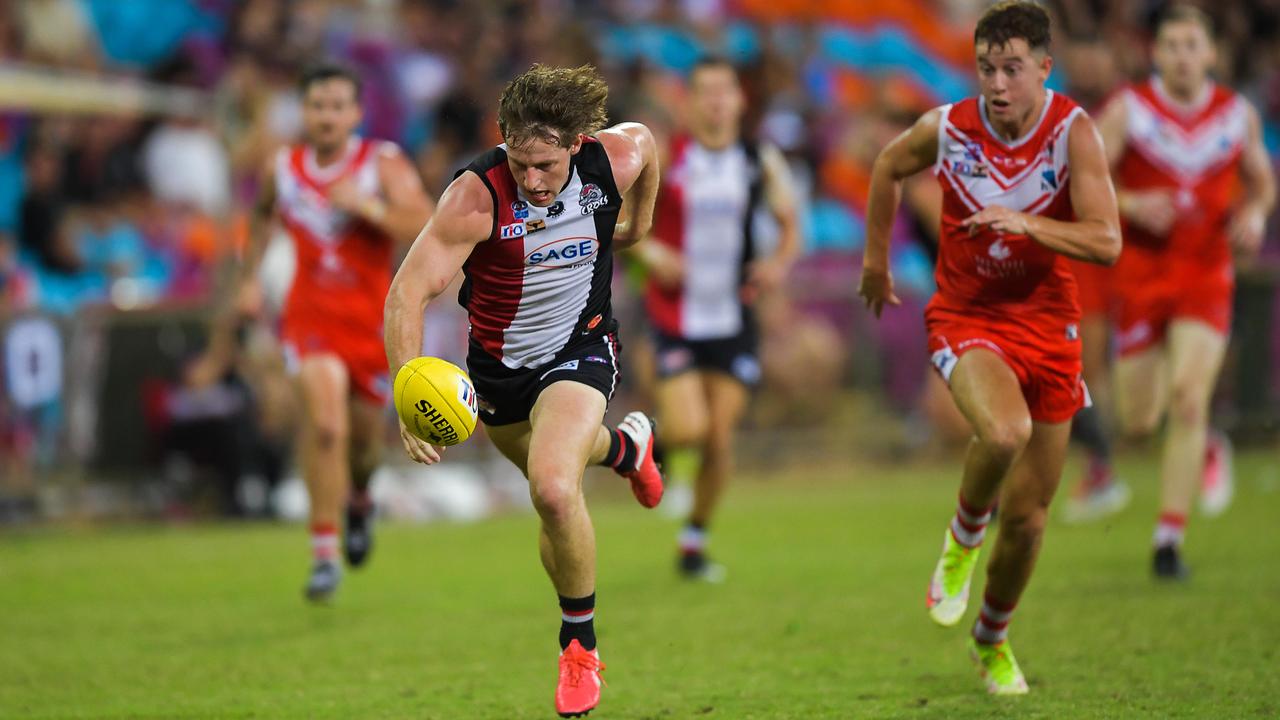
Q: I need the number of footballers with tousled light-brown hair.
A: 1